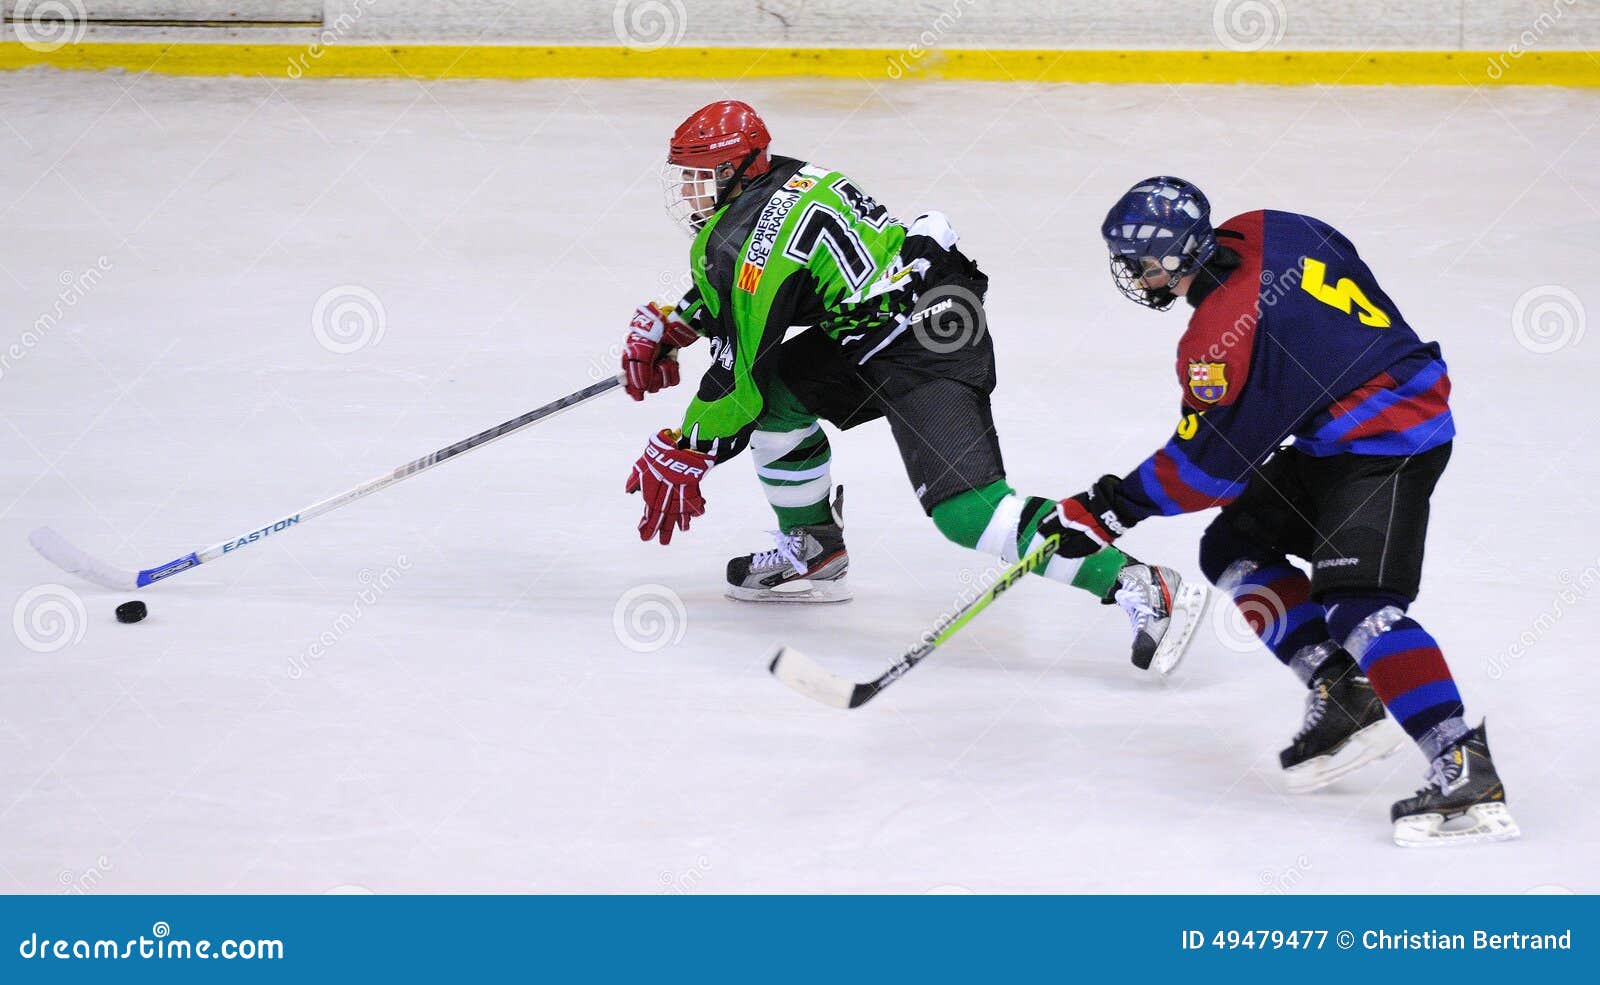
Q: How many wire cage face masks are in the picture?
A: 2